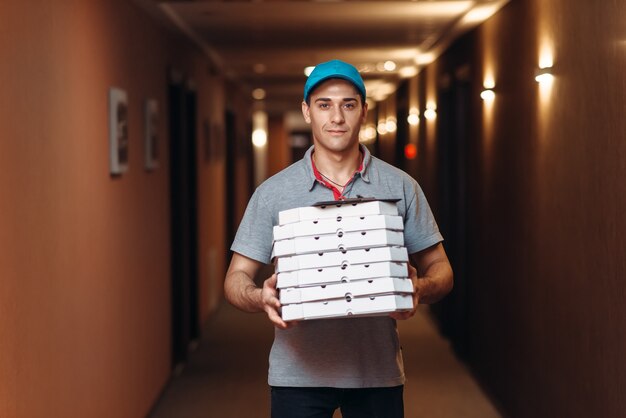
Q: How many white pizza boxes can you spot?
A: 7